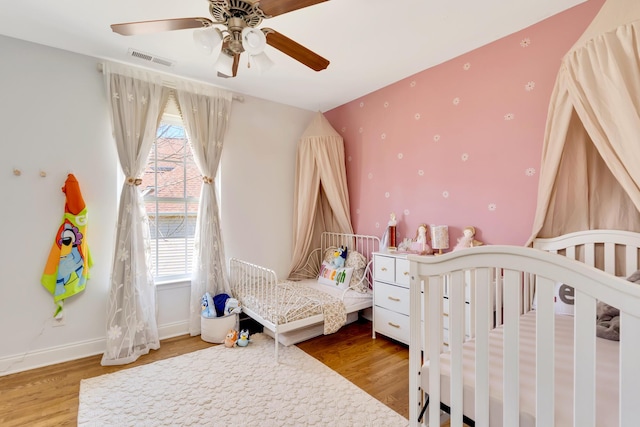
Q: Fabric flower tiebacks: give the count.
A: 2